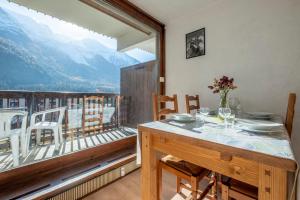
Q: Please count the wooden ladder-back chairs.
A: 3